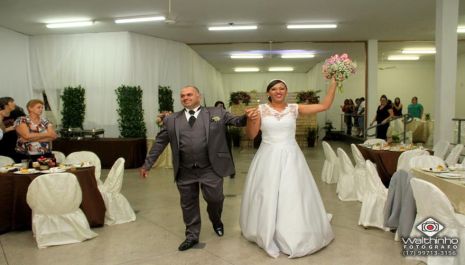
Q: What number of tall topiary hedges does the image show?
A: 3